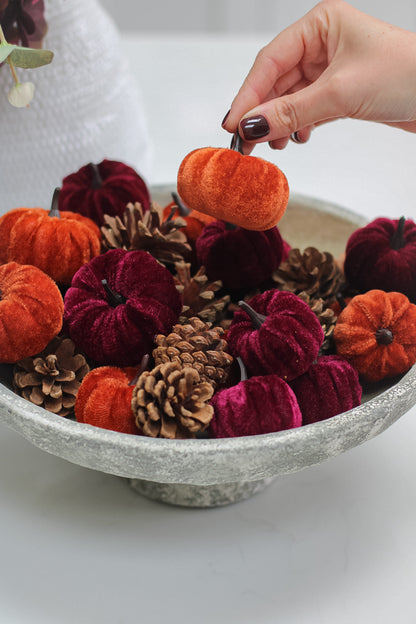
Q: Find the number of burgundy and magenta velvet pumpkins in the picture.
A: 7